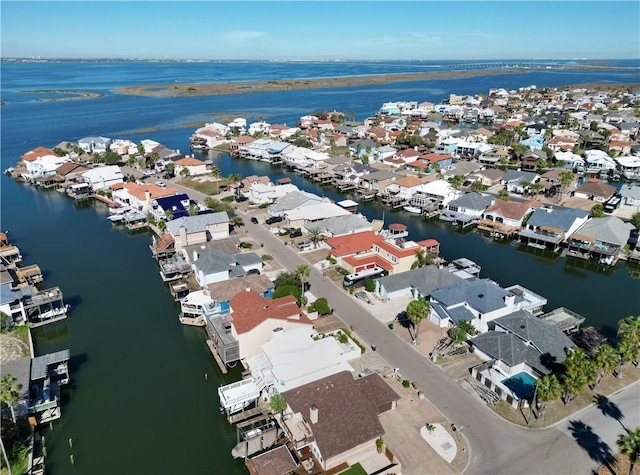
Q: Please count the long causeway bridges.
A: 1